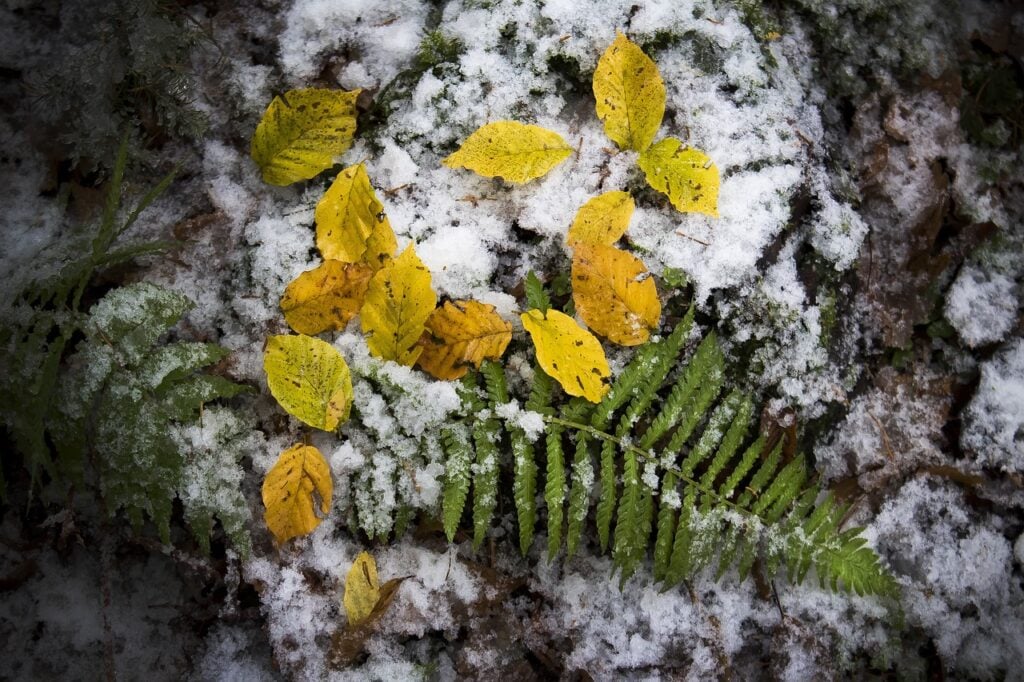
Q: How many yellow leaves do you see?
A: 15